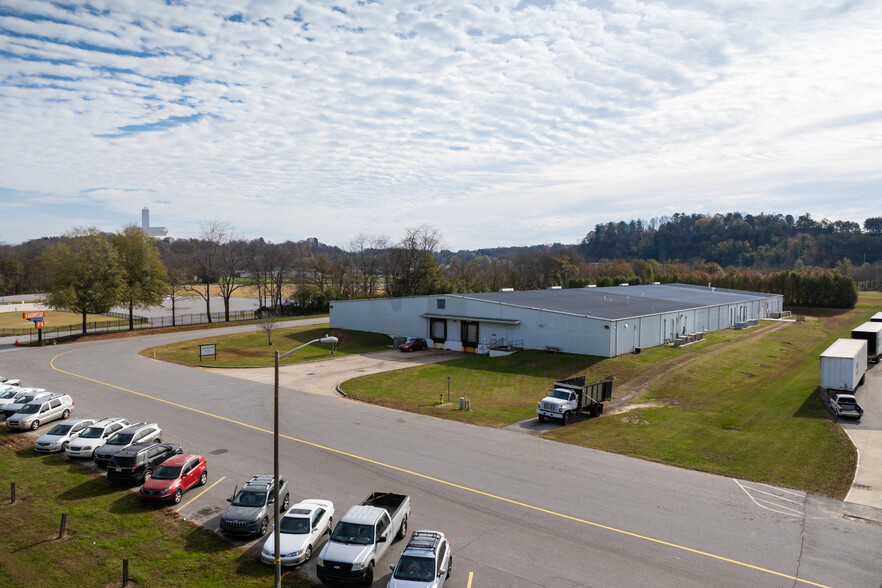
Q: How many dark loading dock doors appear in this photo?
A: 2